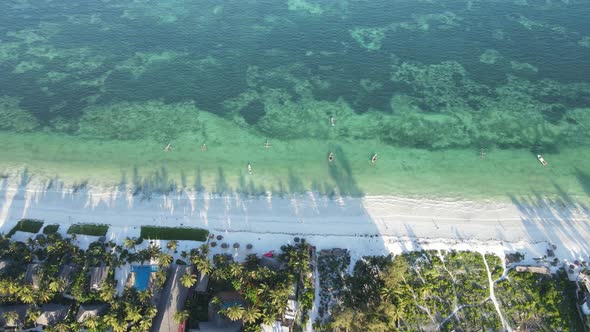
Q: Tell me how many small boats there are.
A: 9